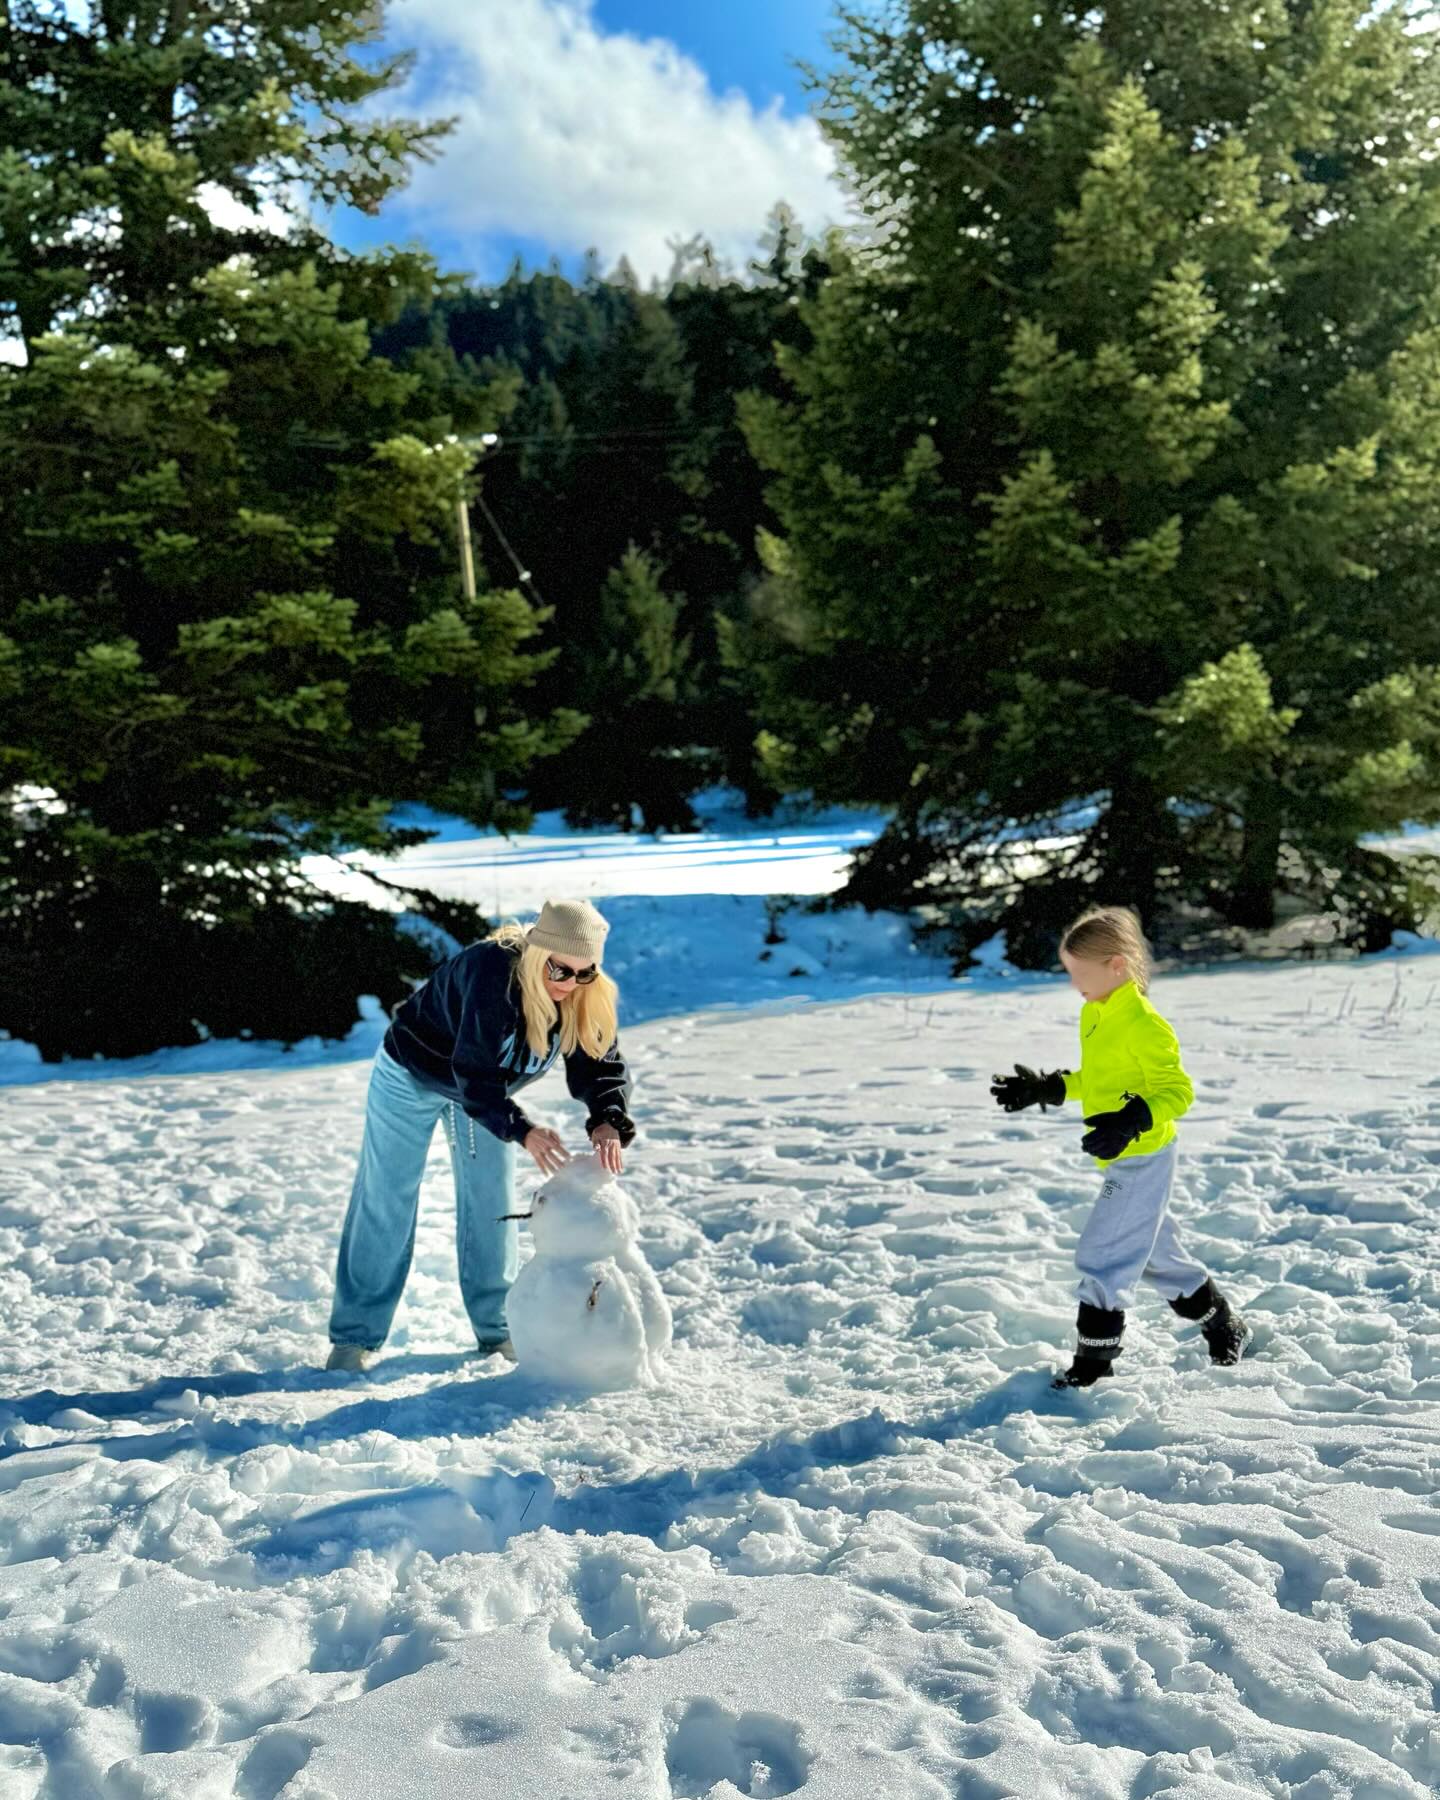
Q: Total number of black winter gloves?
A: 2